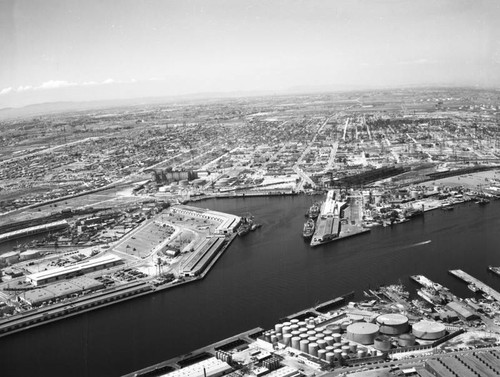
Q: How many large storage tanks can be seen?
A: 3